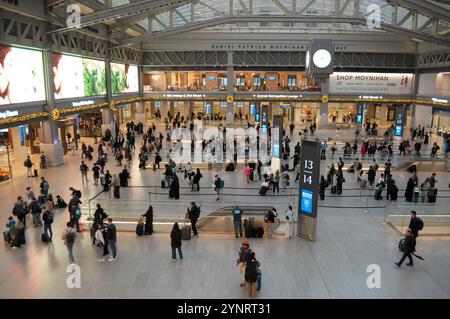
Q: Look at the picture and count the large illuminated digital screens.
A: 3